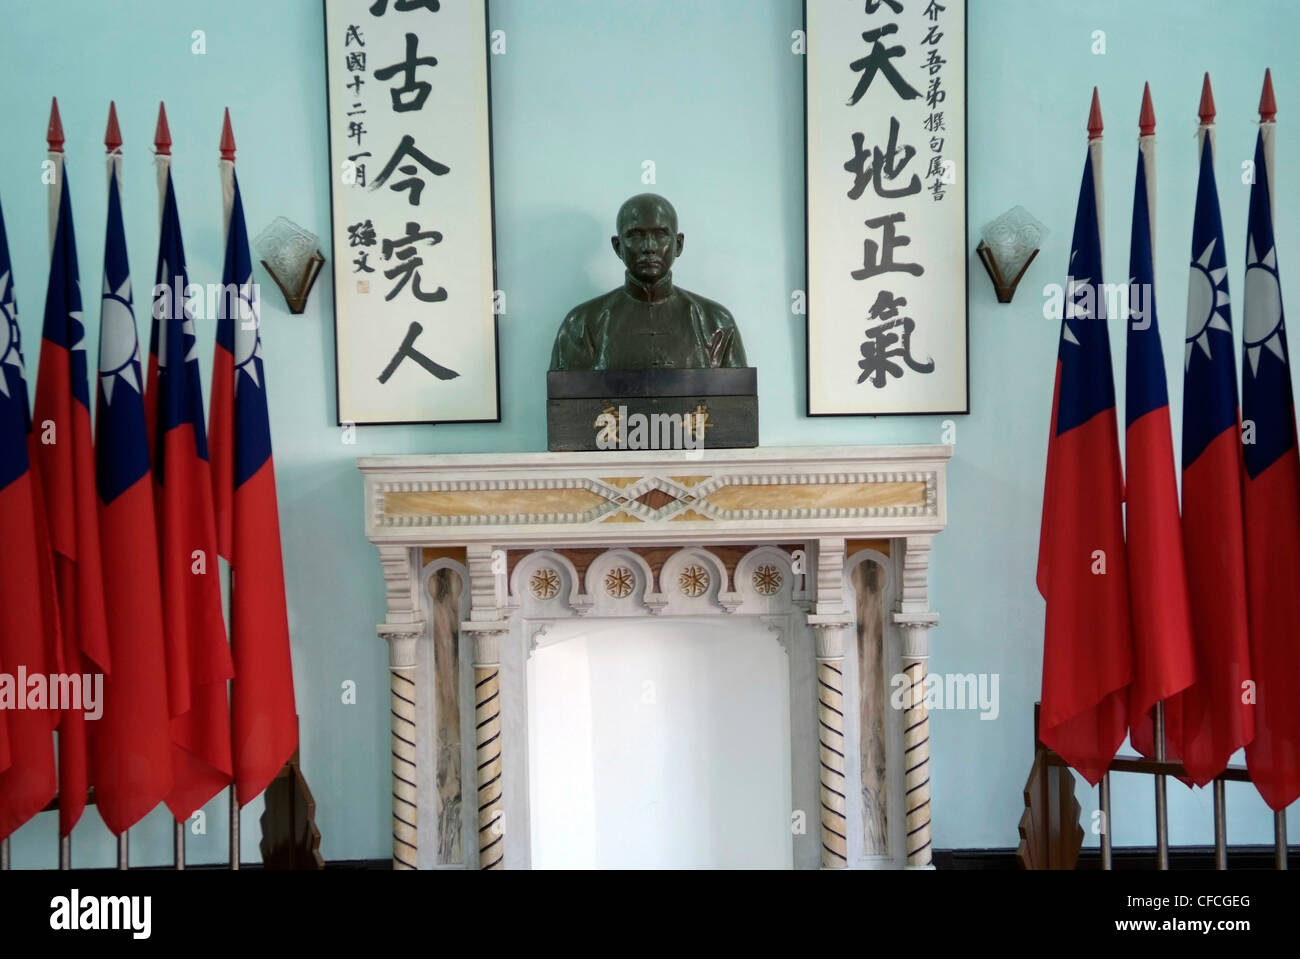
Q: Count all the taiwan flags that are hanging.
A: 9